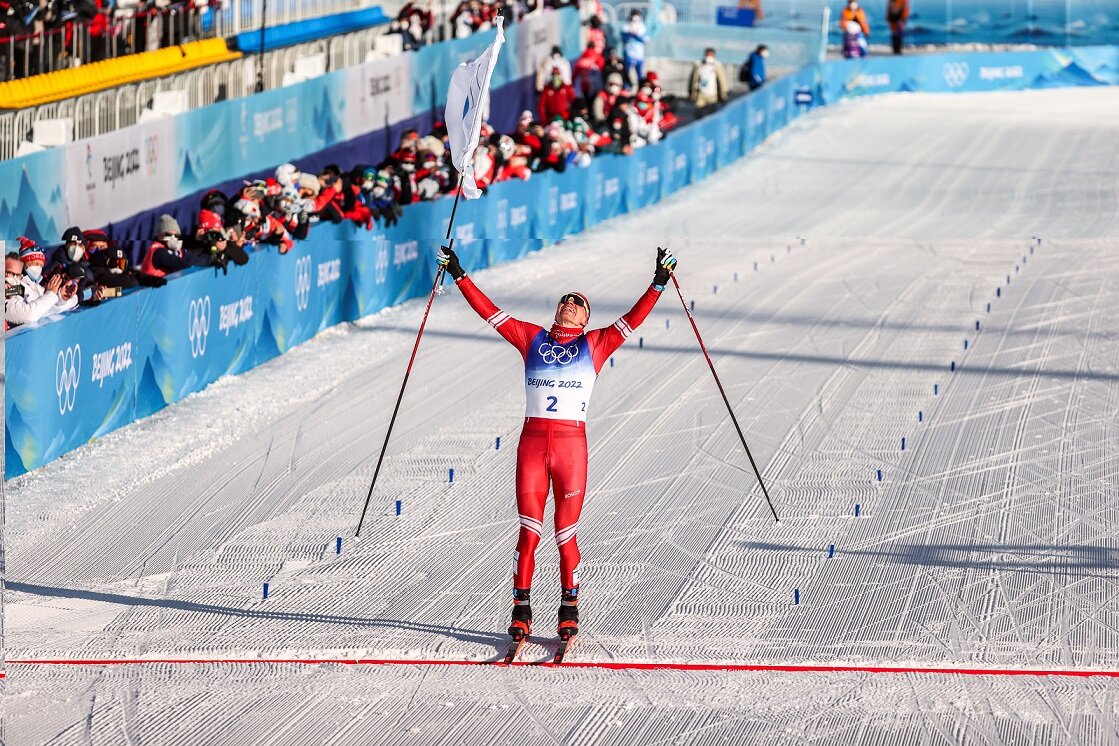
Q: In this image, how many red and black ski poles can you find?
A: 2